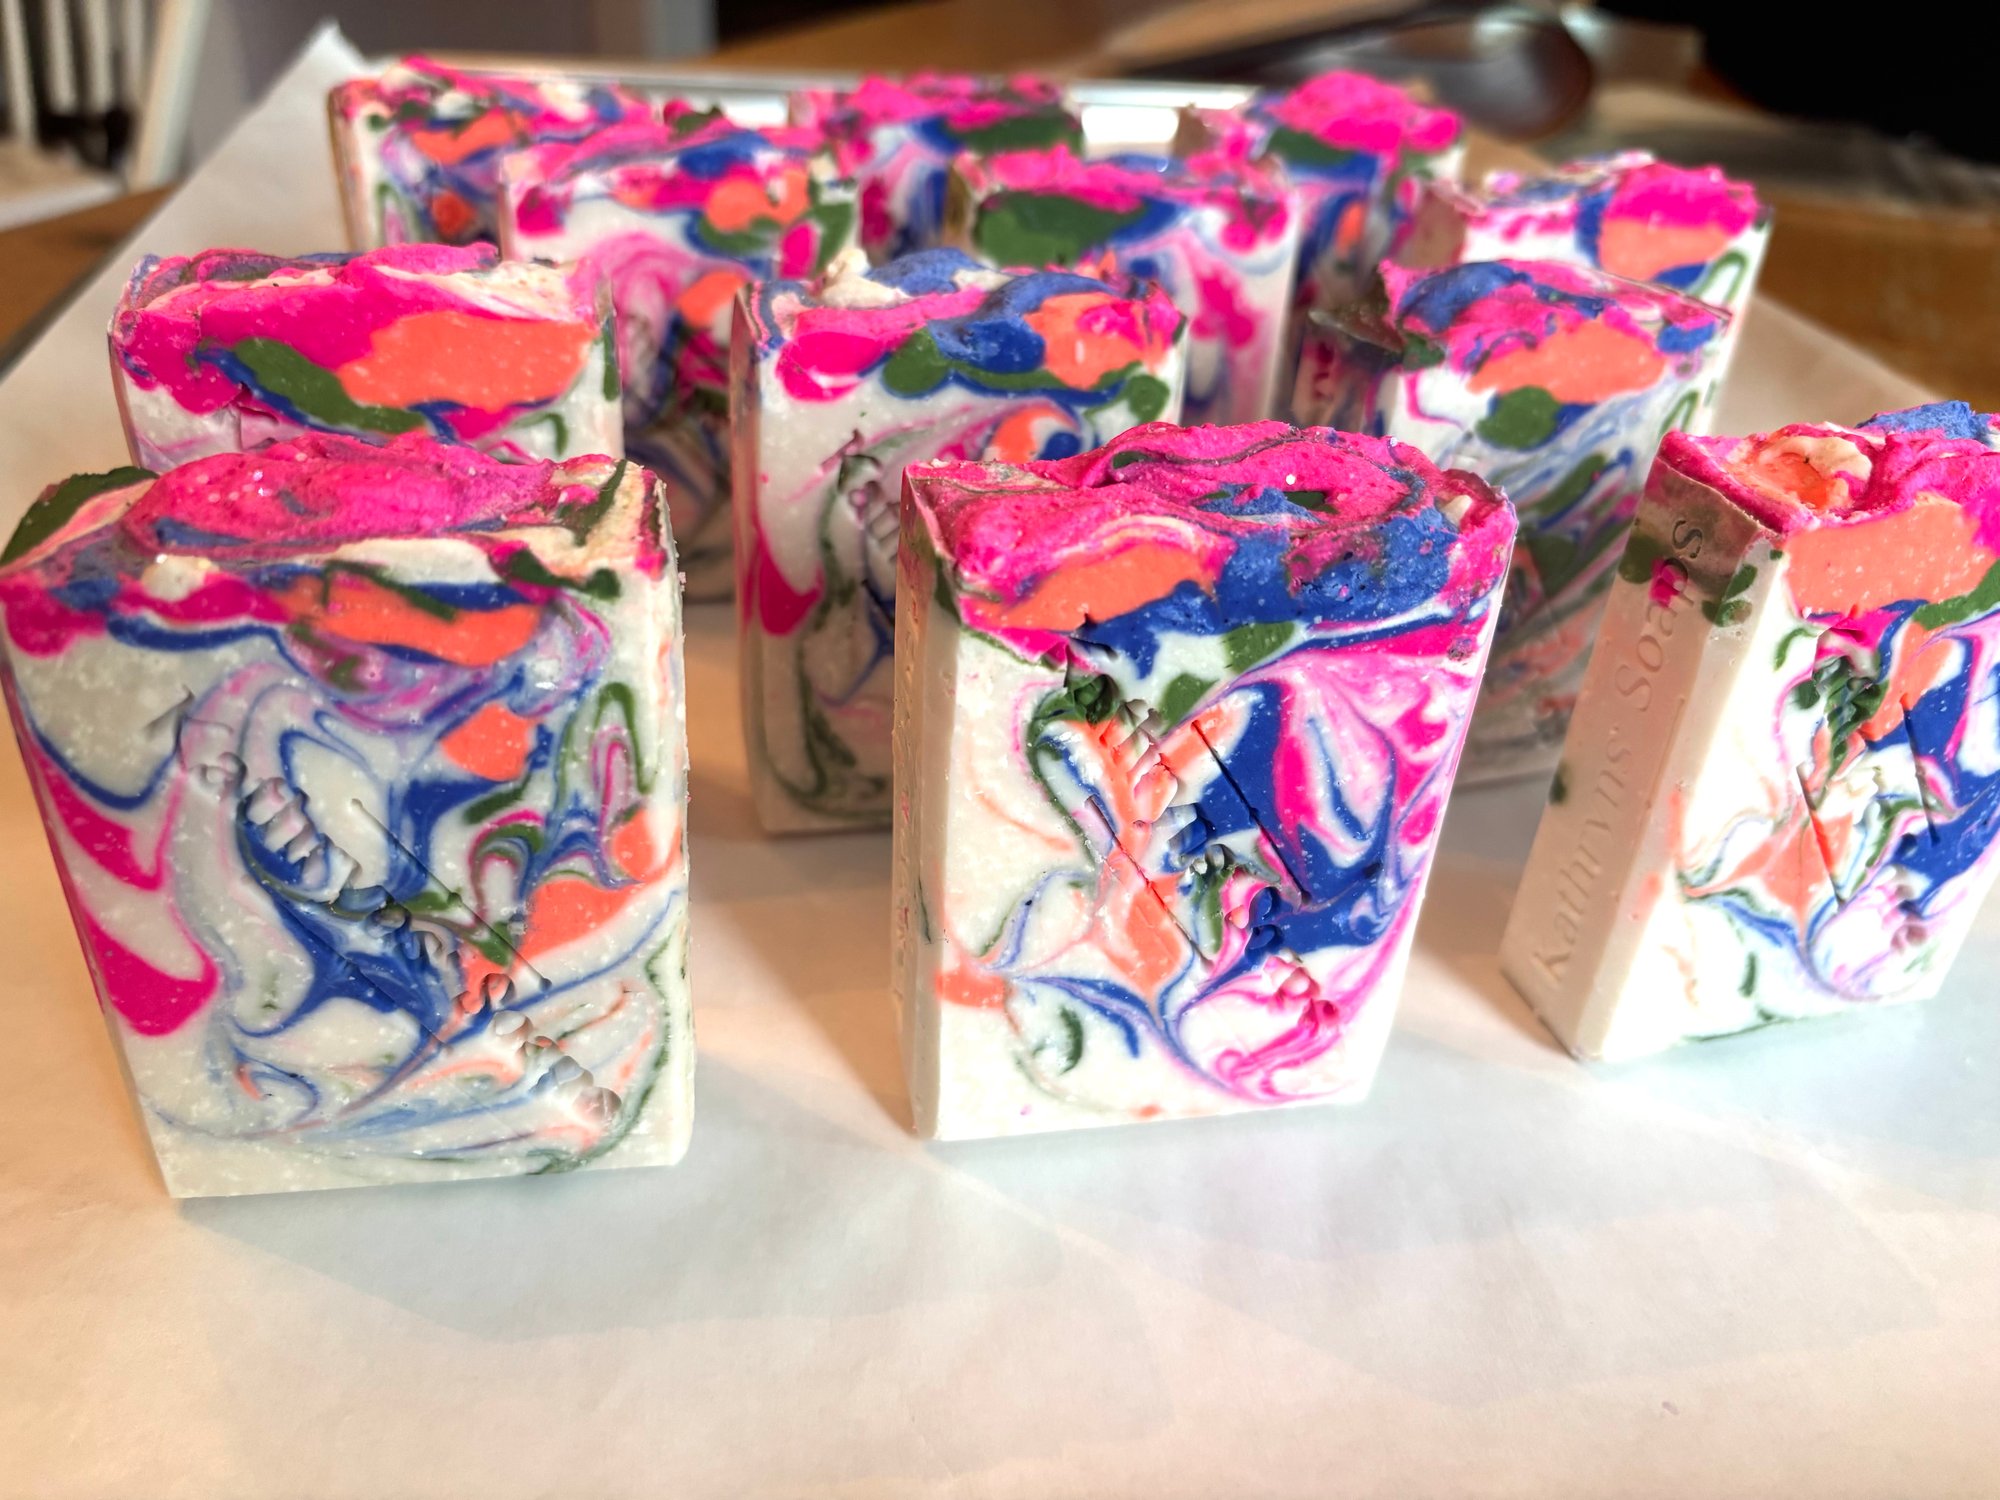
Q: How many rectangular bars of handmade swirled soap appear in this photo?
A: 12